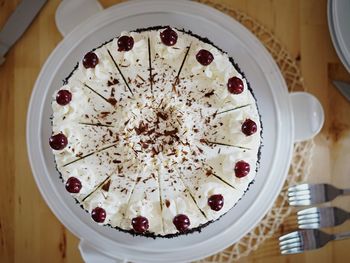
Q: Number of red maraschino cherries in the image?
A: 14